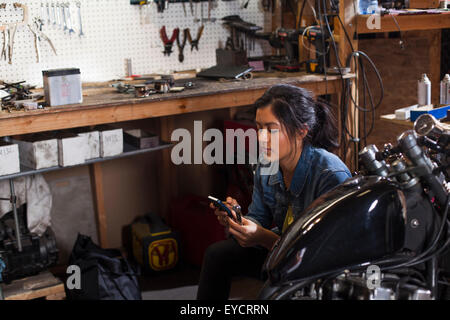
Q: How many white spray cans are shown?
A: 2